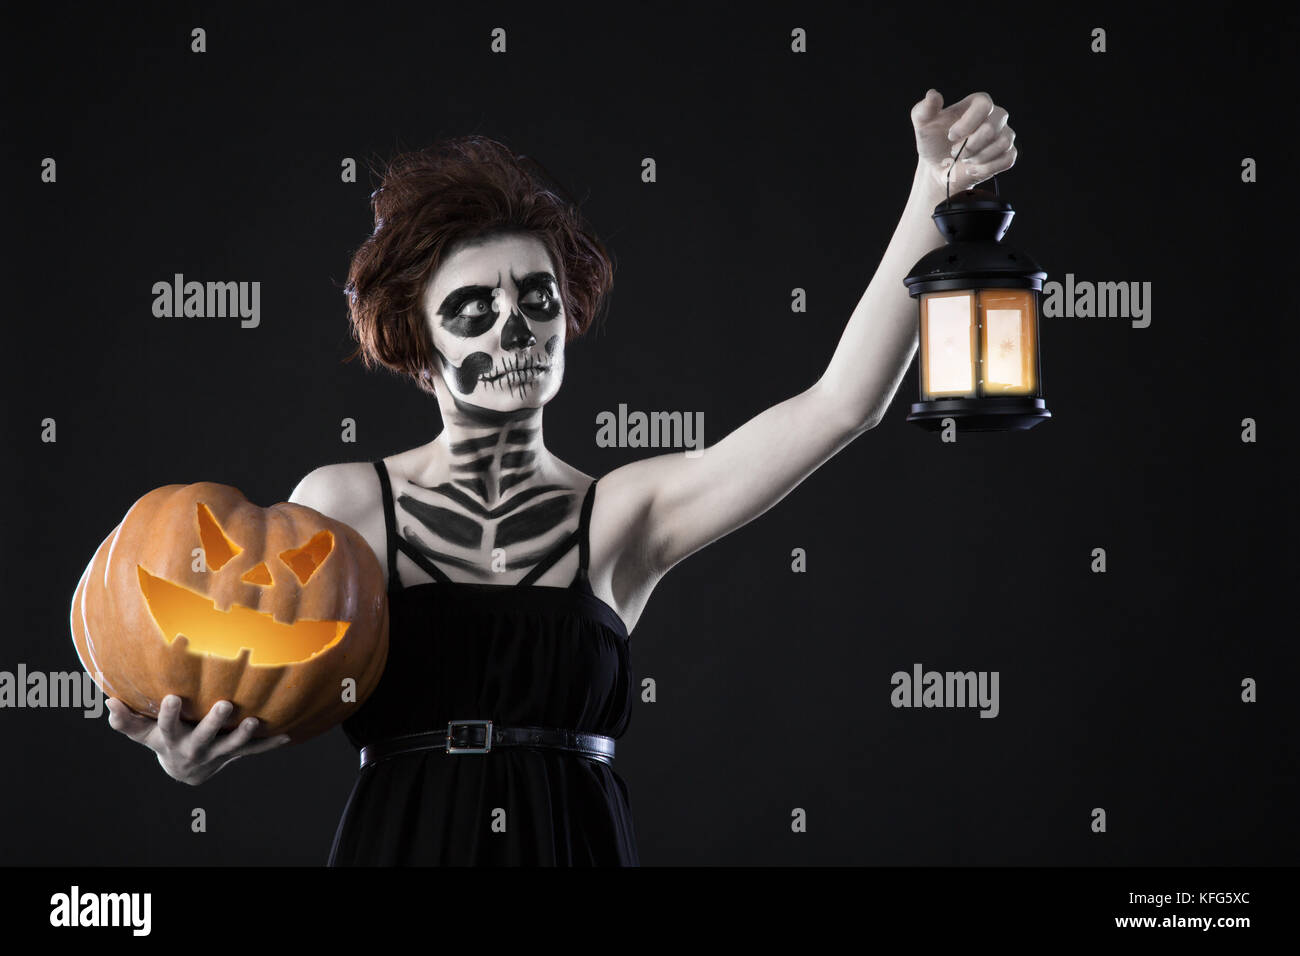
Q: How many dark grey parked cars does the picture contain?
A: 0